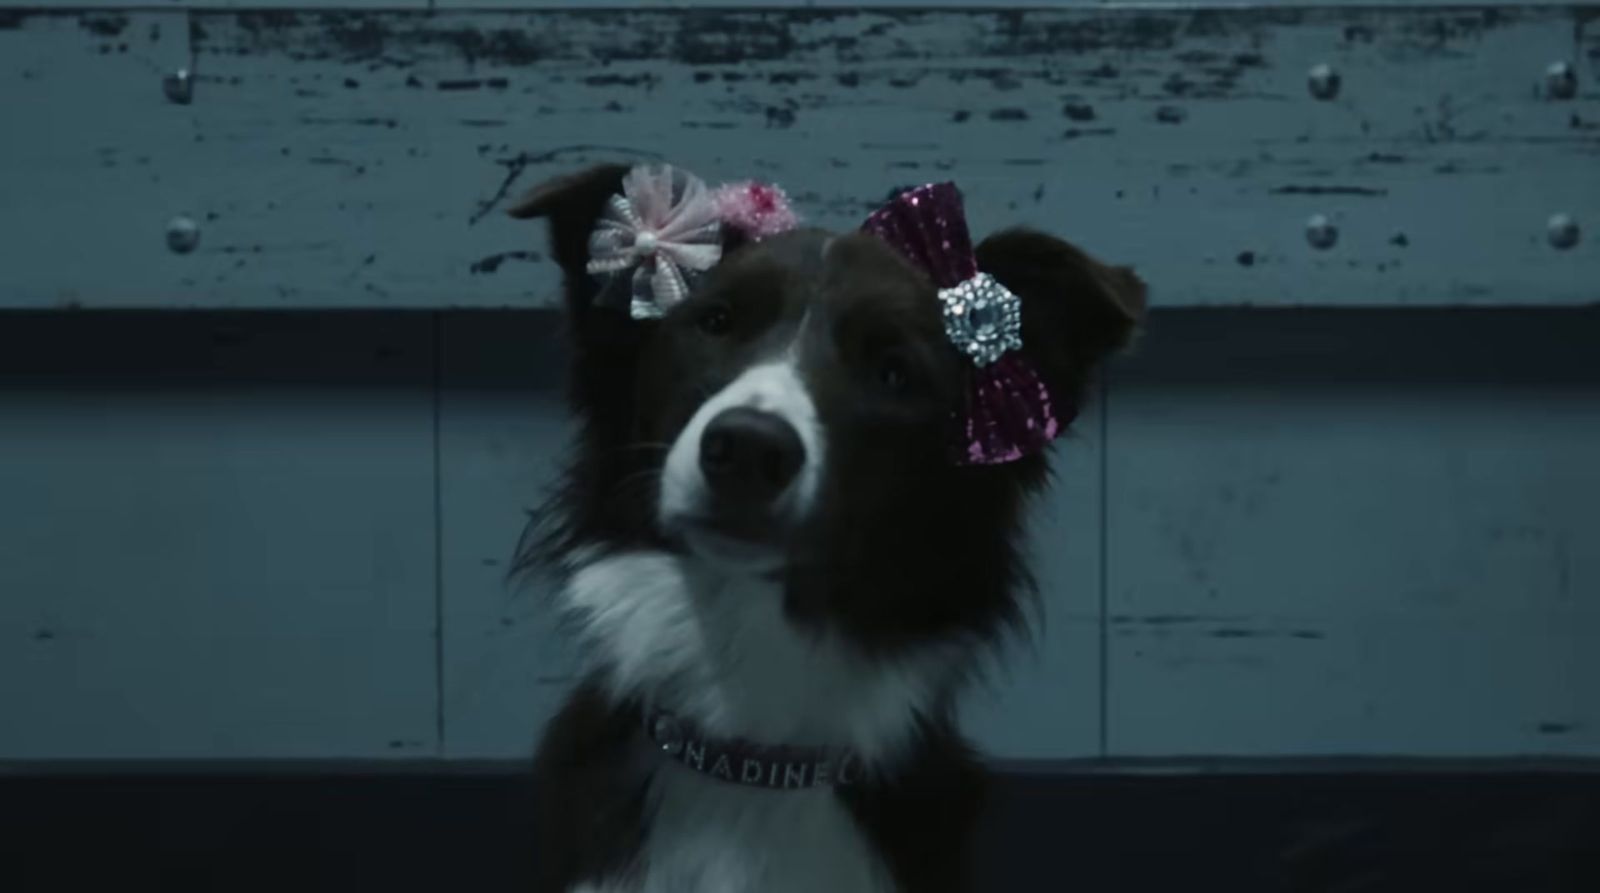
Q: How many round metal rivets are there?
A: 6